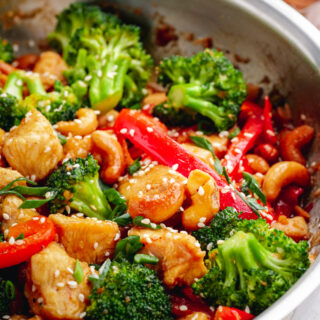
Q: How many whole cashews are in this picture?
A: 5